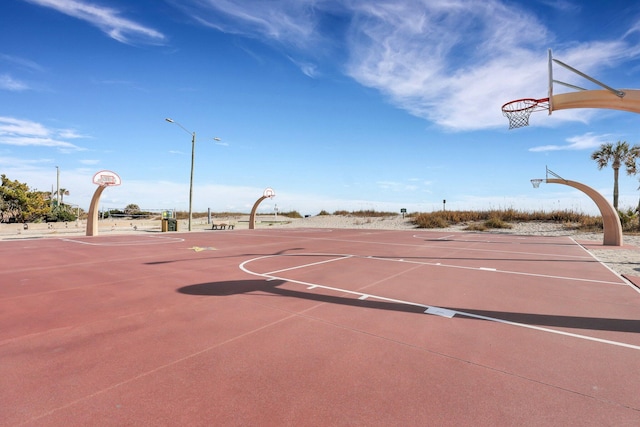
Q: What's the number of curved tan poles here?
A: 4